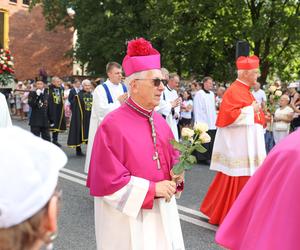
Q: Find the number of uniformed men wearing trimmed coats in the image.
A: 2